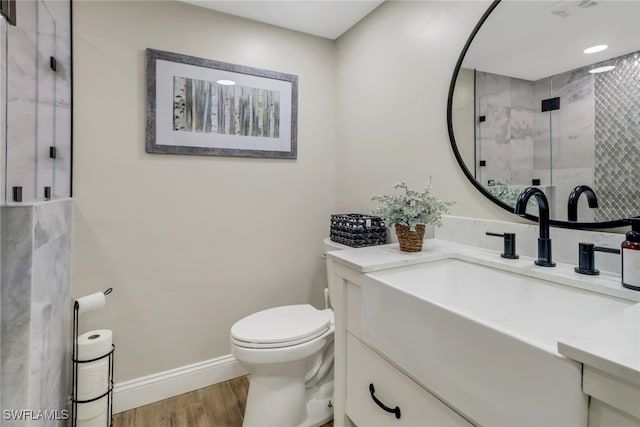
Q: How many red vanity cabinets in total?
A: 0